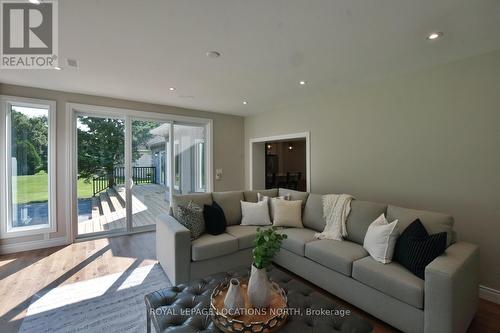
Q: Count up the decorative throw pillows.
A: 7